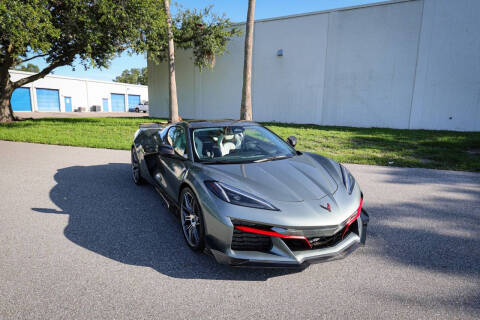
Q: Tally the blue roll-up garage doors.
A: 4